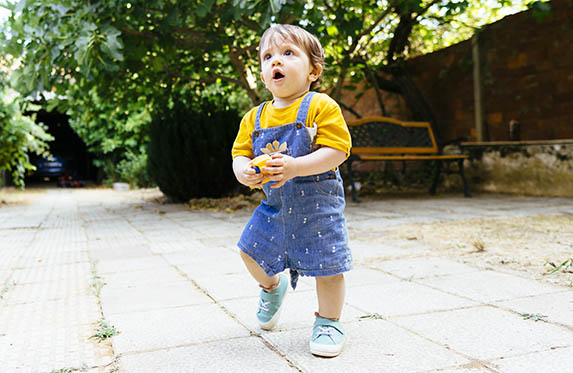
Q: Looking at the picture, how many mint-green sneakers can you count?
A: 2